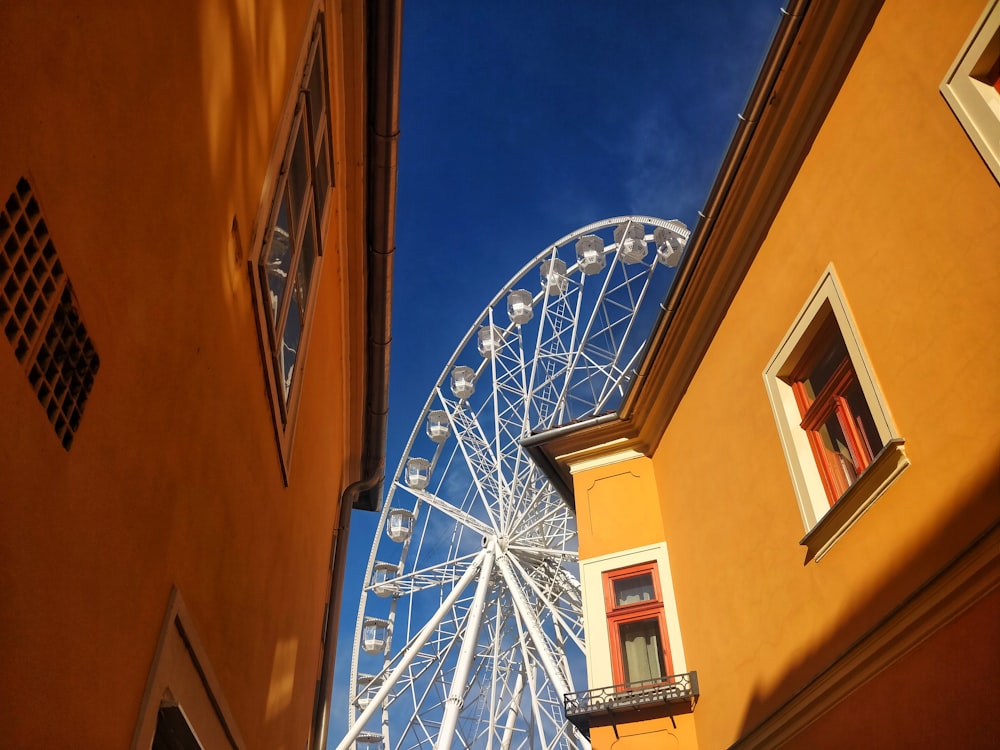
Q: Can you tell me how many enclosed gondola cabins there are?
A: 14